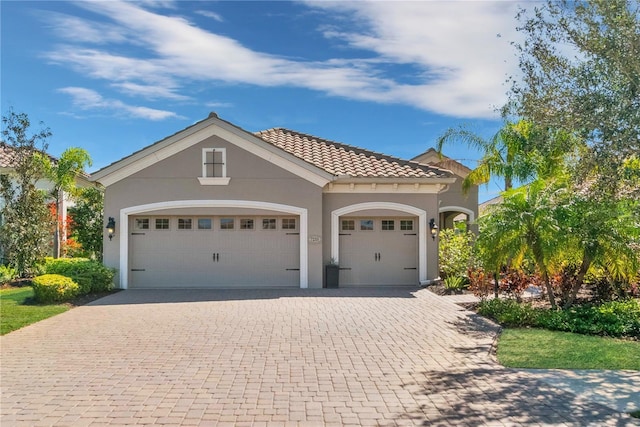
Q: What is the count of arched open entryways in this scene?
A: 1